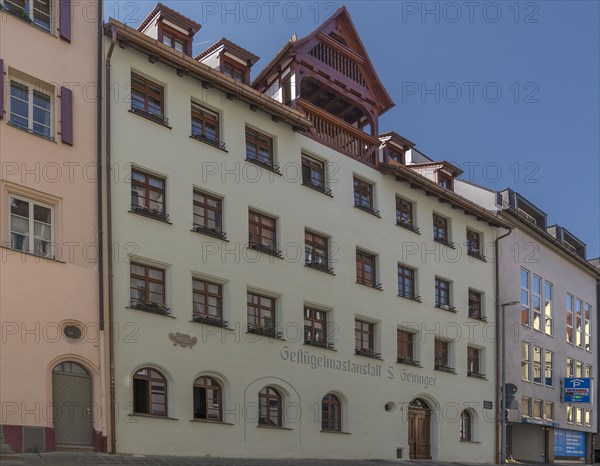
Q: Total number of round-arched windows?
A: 5